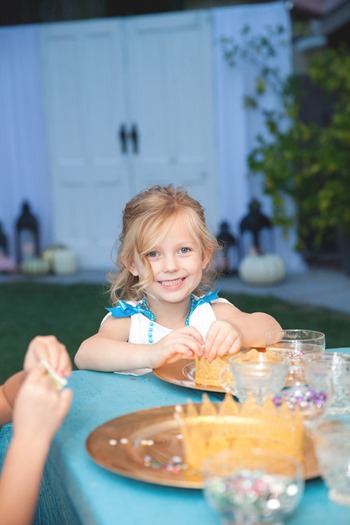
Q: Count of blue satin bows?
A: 2